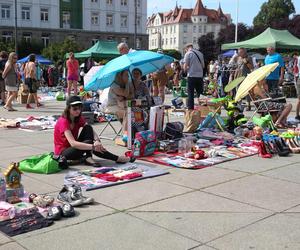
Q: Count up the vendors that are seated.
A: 4